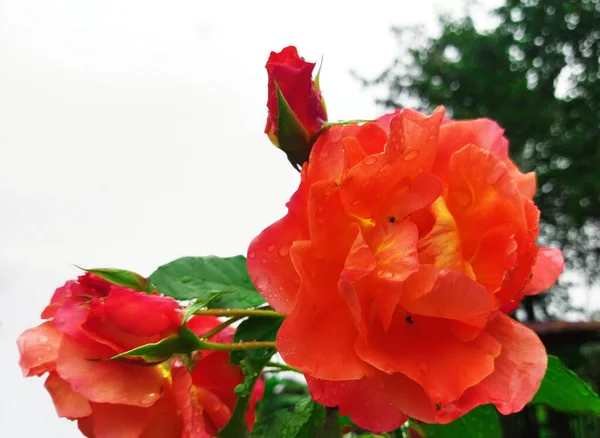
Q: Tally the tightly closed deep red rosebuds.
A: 1